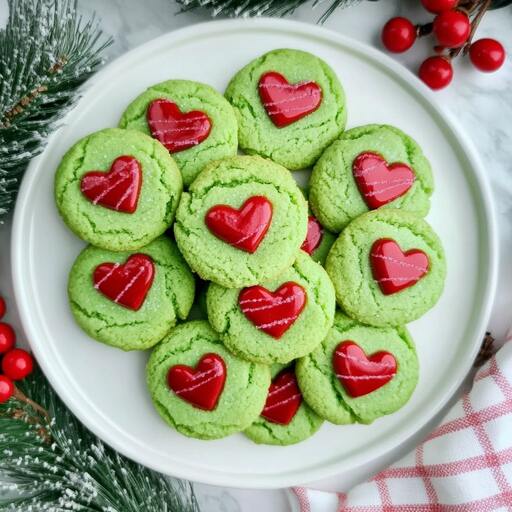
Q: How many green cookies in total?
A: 12